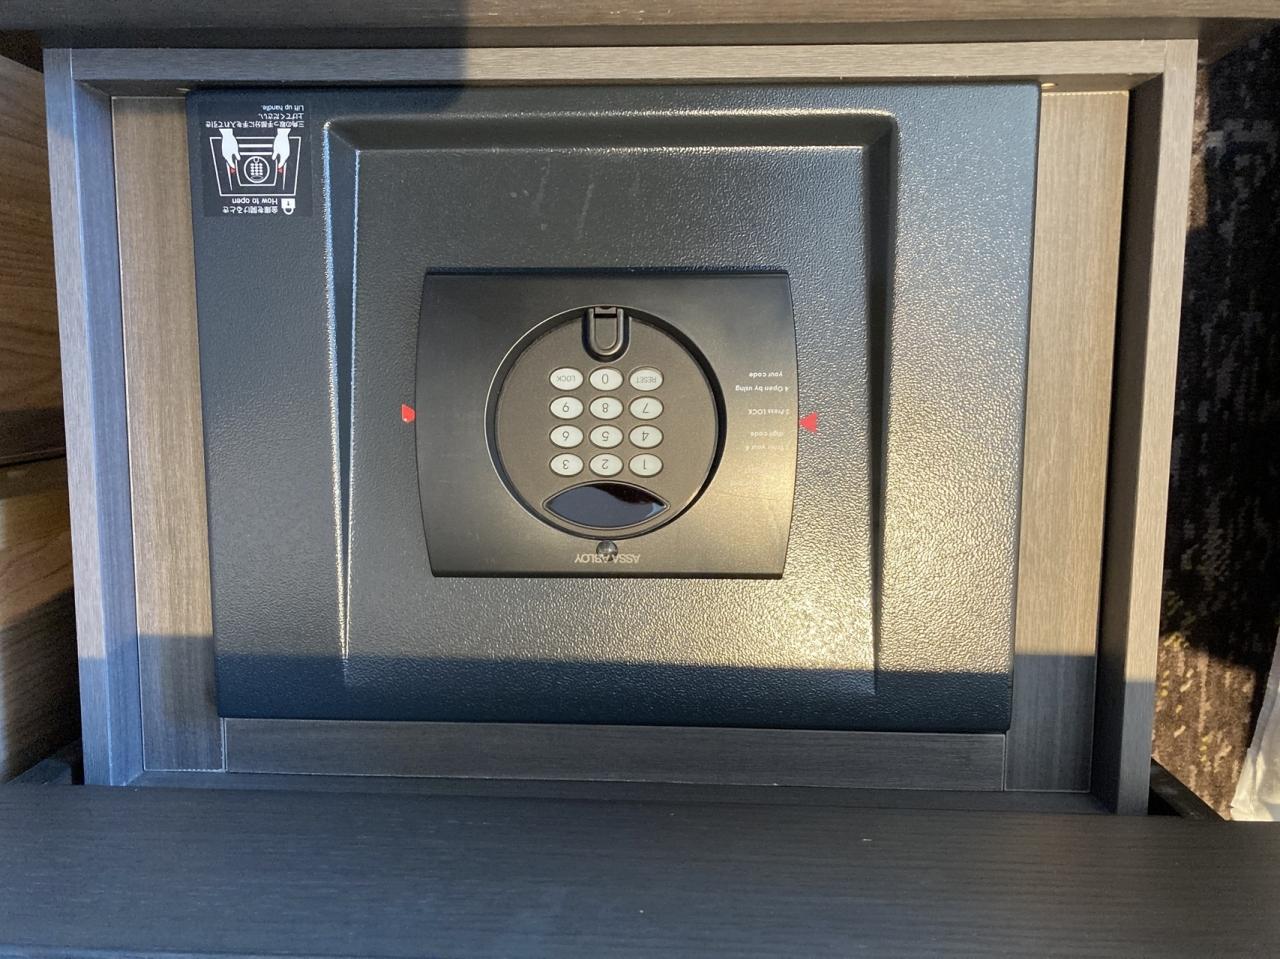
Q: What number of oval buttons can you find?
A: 12